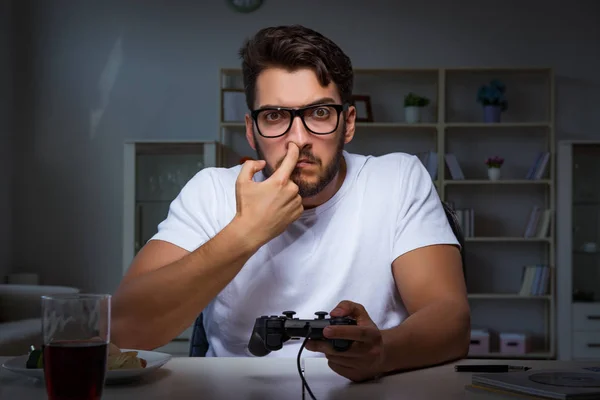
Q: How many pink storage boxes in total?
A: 2